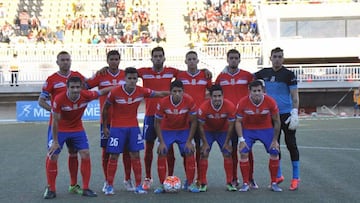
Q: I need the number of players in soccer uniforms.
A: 11